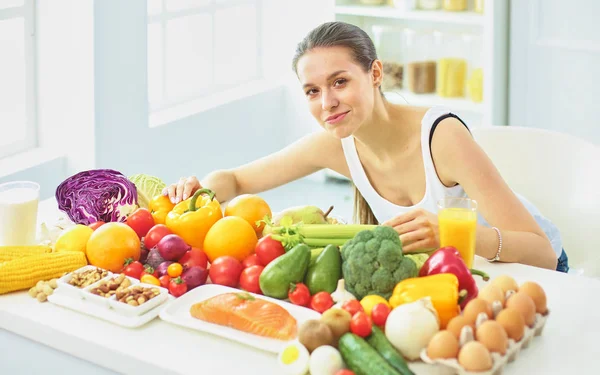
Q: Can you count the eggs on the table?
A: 12